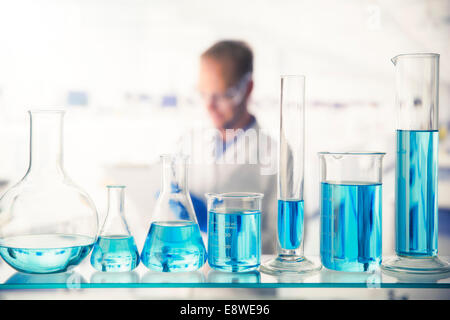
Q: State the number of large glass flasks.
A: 1